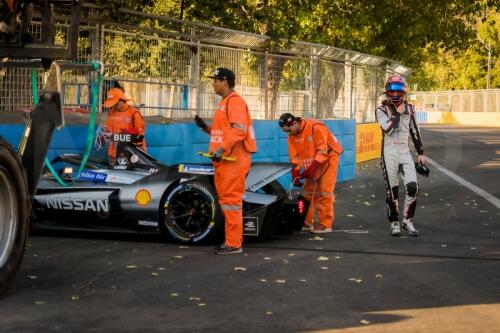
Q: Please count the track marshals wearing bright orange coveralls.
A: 3